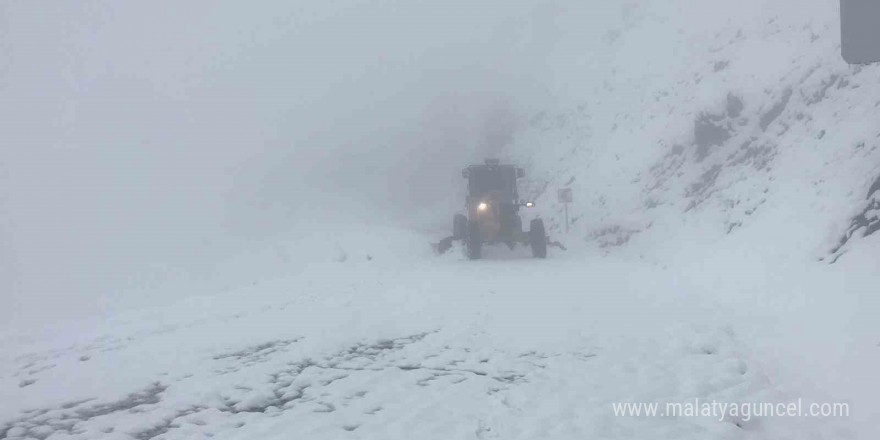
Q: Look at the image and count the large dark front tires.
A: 2